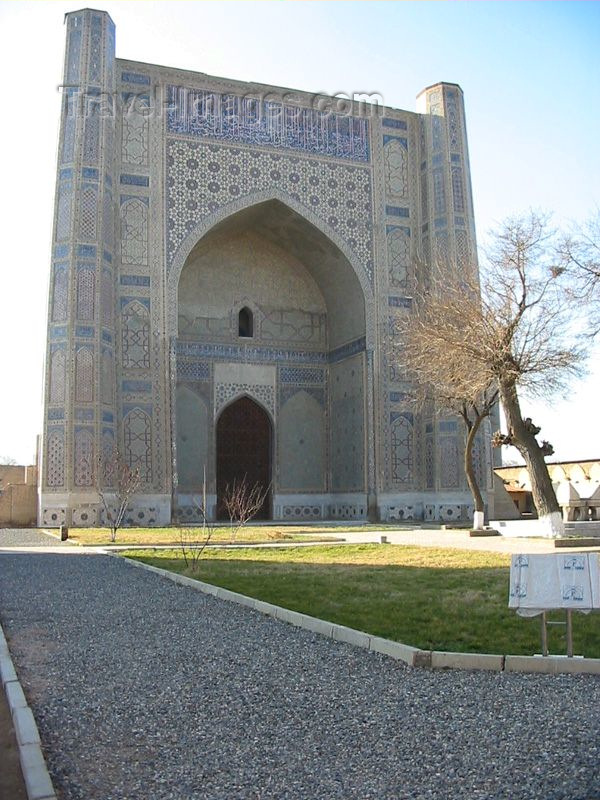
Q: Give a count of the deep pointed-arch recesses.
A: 1